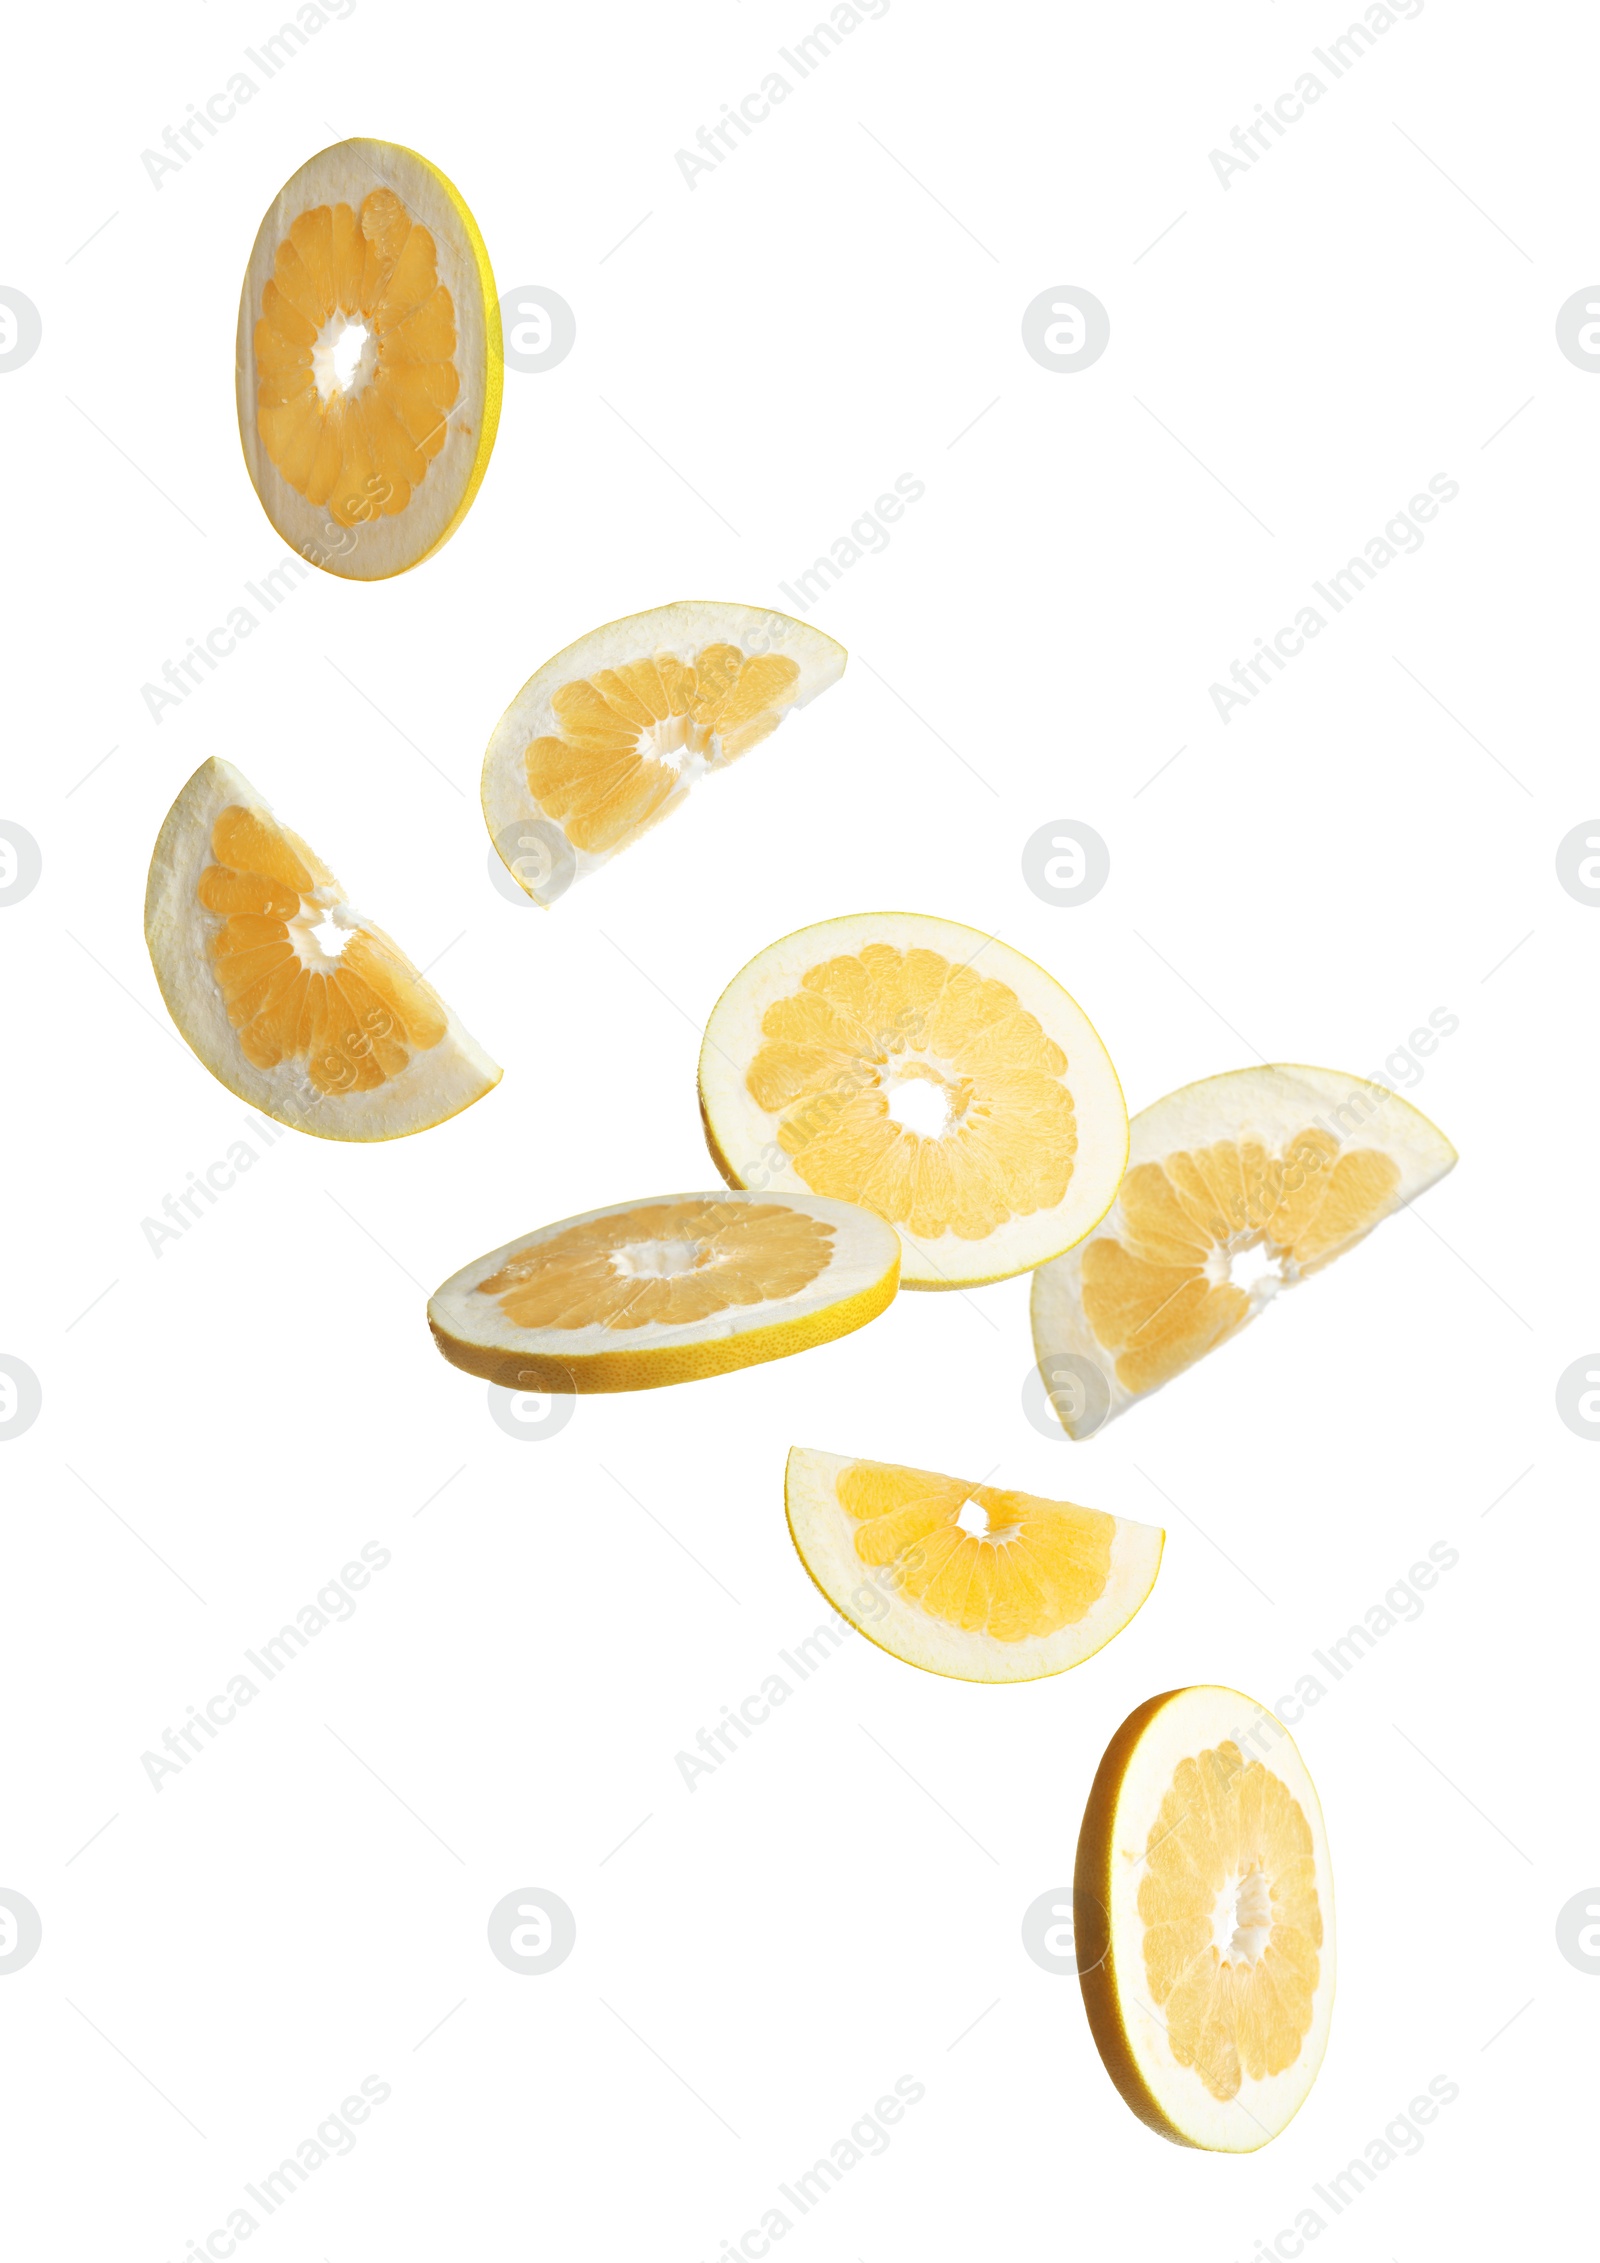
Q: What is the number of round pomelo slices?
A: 4